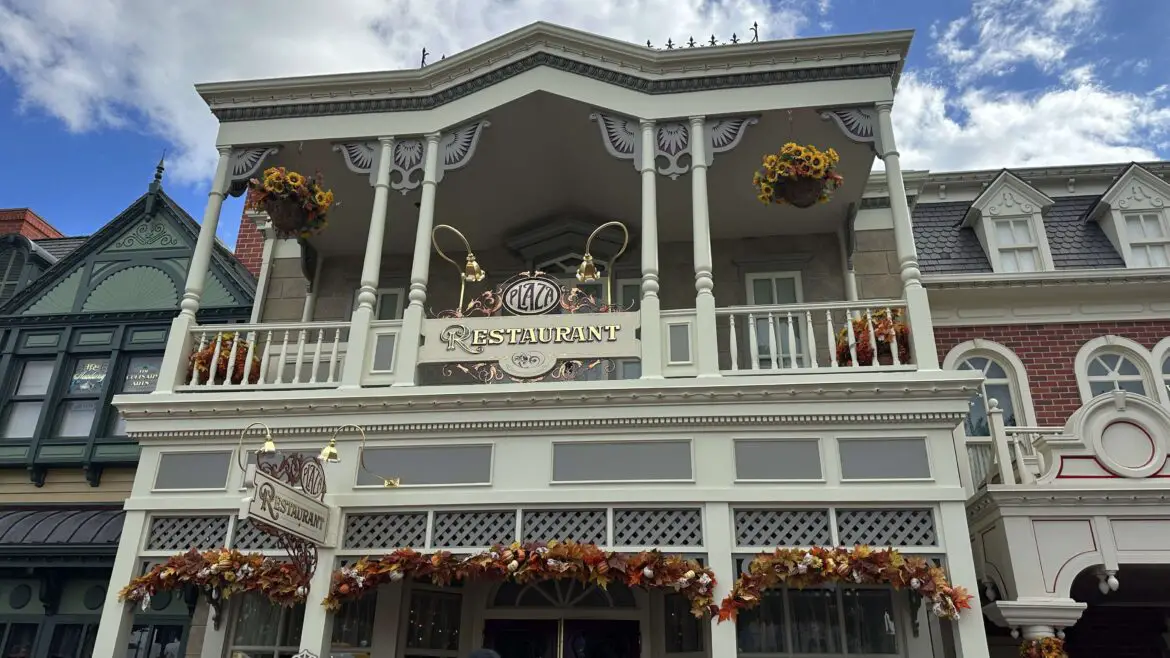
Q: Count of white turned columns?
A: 6